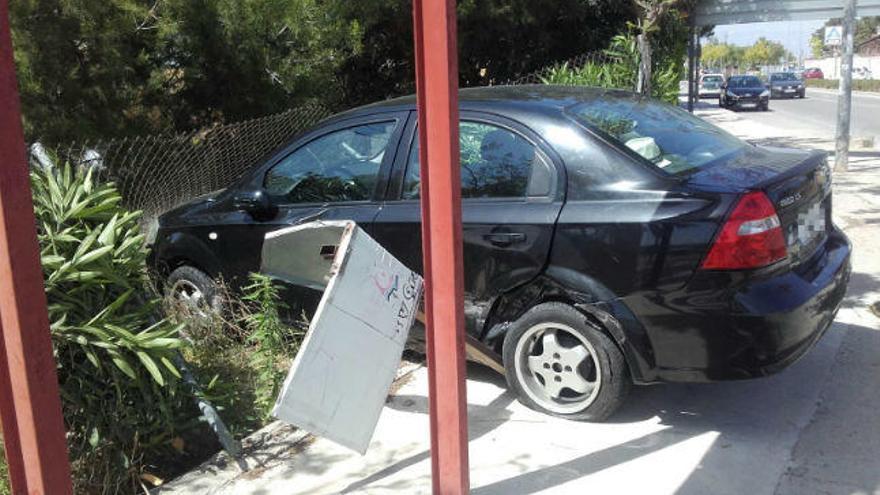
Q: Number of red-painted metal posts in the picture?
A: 2